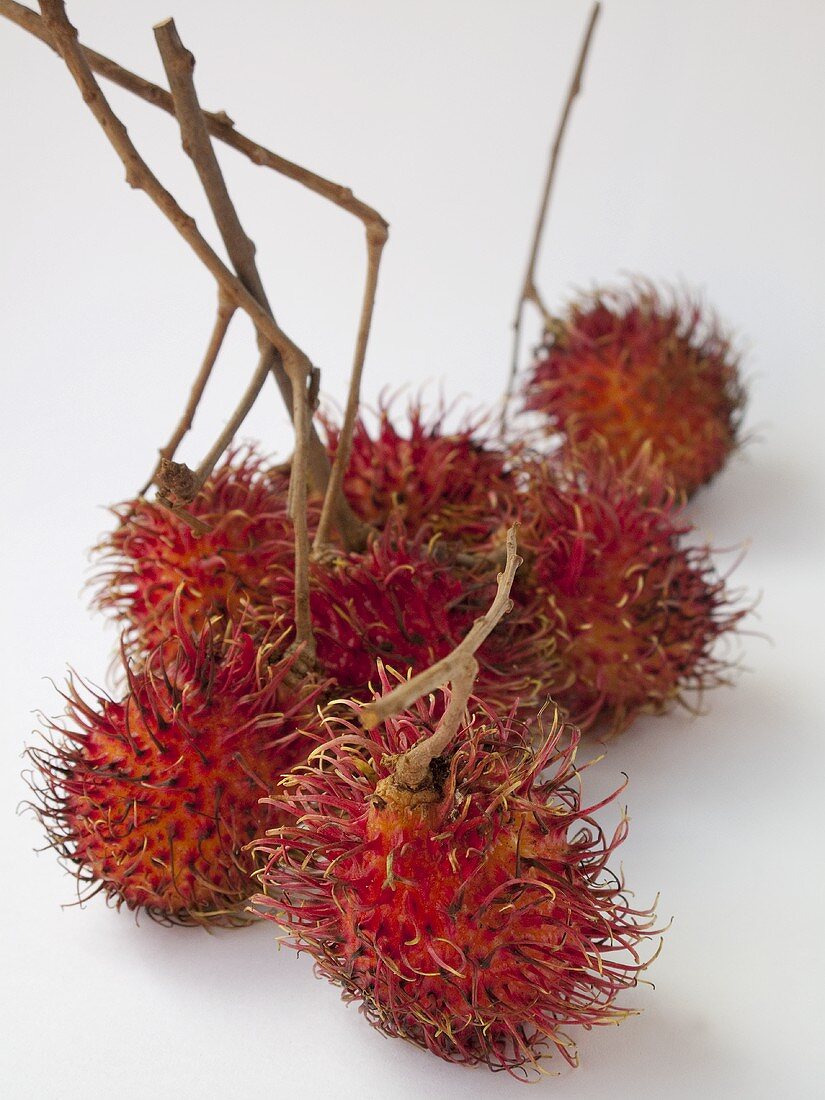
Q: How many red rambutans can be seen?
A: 7